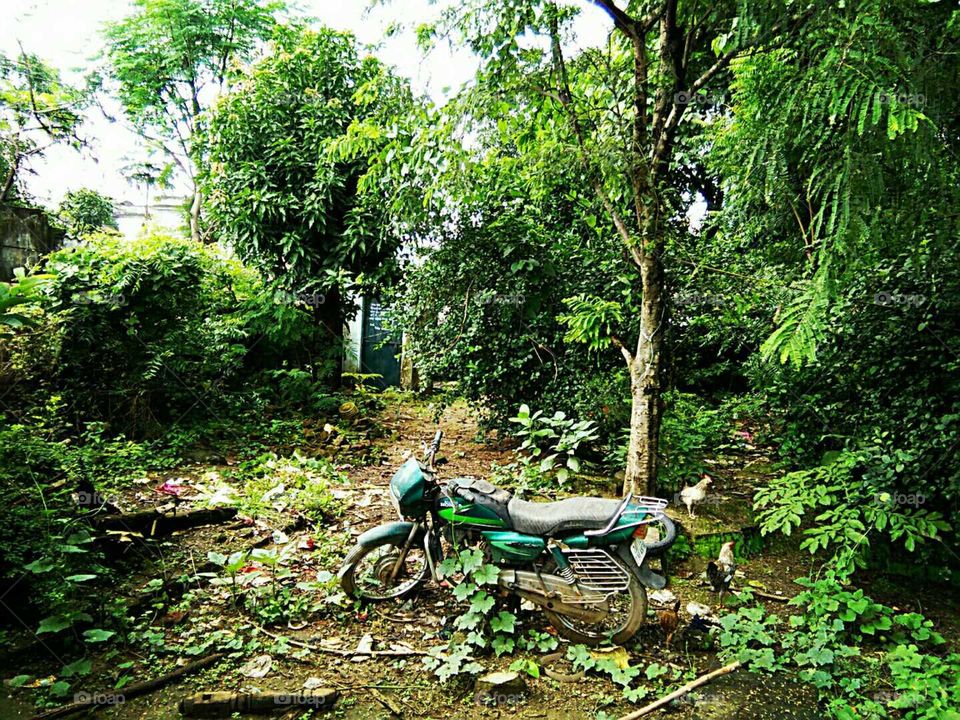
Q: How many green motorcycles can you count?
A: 1